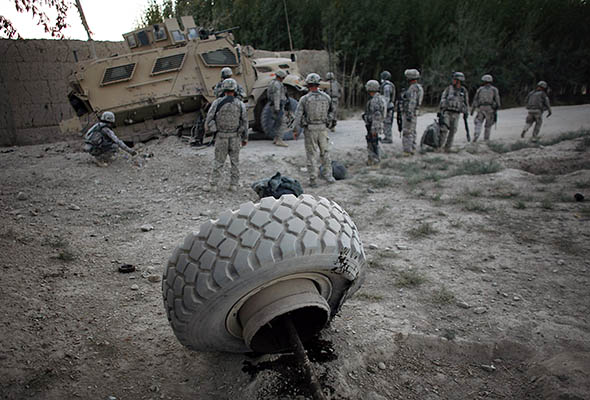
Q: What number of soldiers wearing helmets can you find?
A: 12